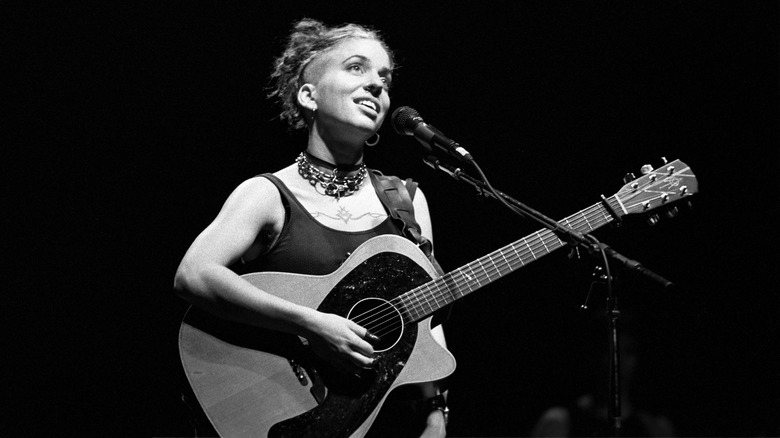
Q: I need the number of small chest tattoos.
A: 1